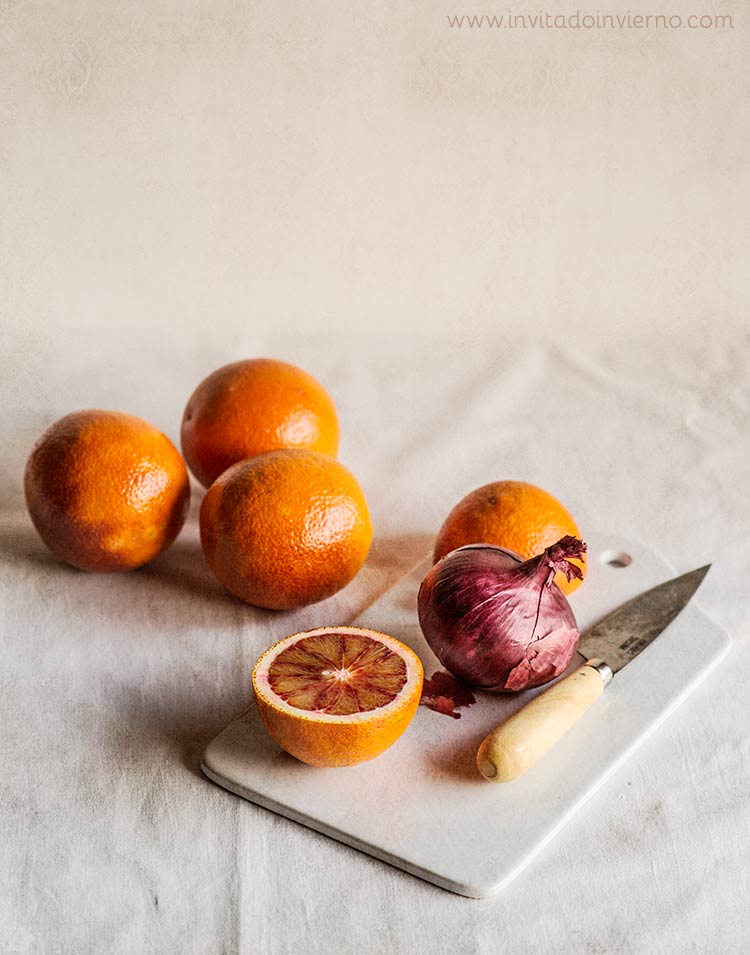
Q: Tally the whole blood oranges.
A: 4